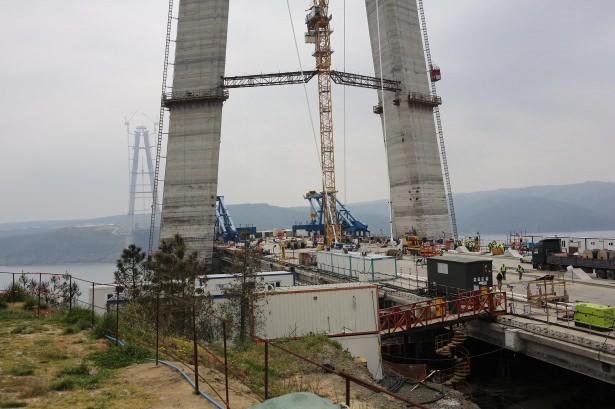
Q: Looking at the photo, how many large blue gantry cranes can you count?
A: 2